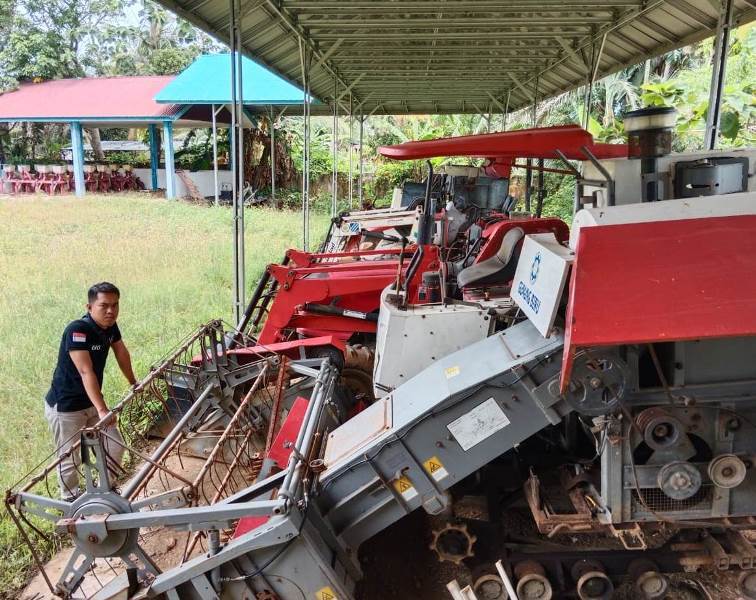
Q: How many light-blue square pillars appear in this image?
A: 3